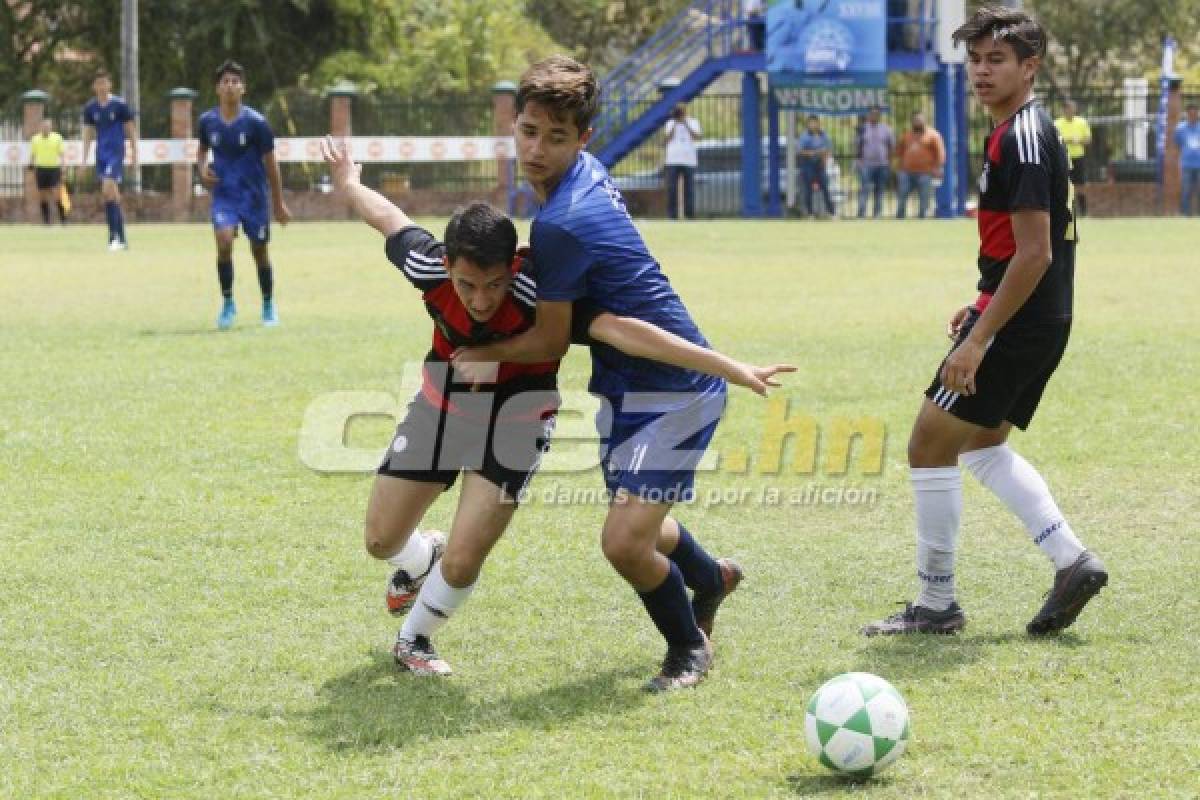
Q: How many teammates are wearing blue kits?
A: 3